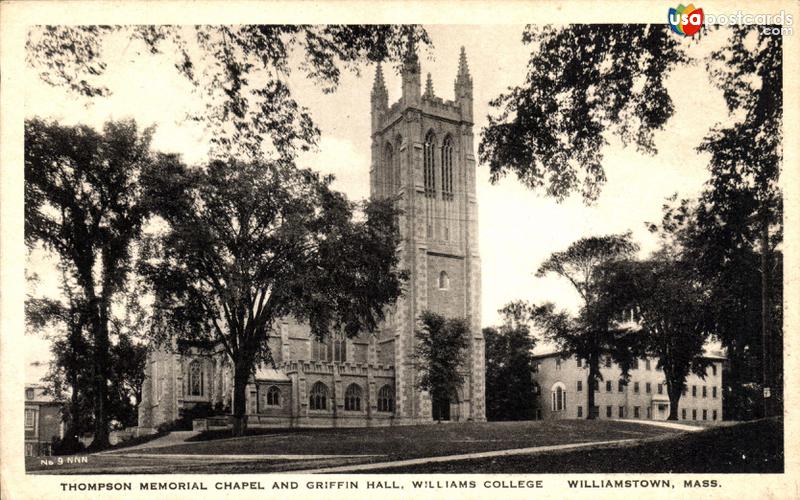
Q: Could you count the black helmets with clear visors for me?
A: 0